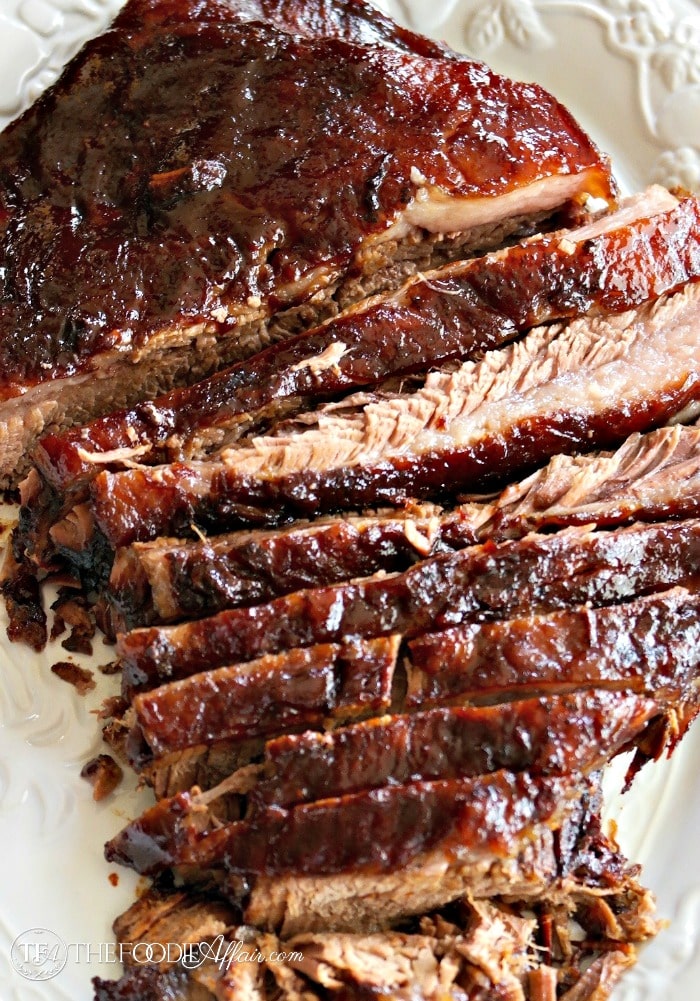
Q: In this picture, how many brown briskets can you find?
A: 1